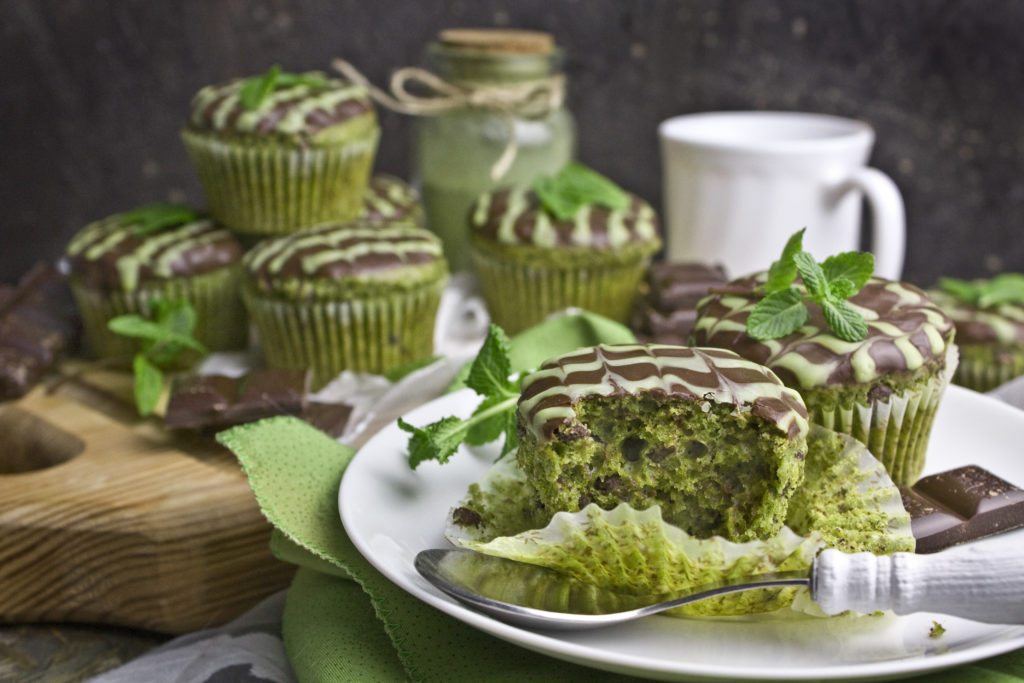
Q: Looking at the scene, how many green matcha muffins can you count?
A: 8